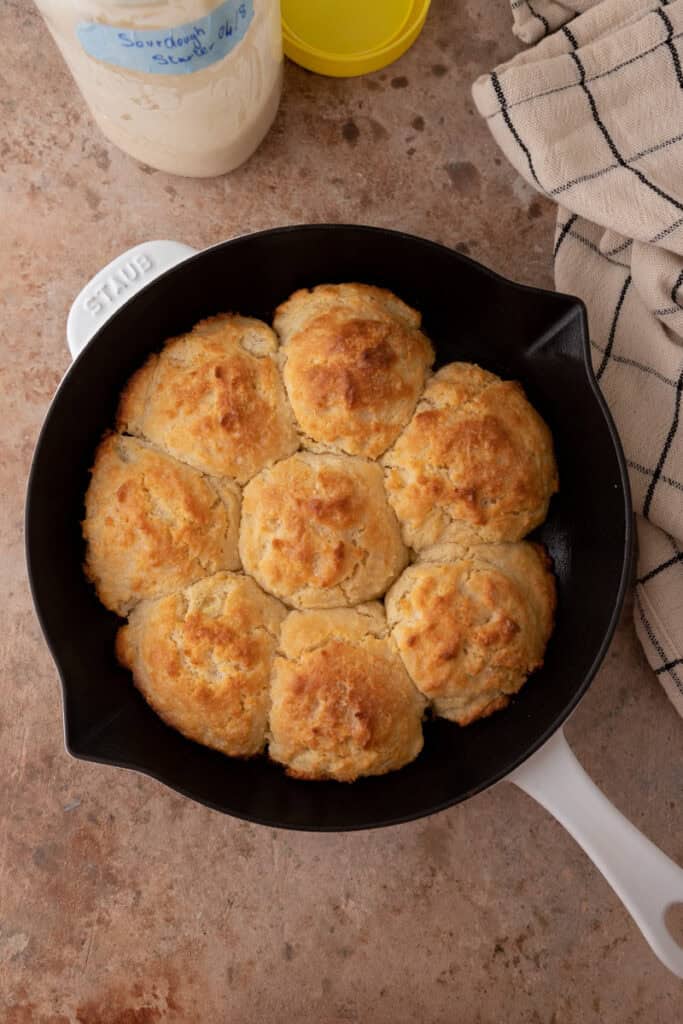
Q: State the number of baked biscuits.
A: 8